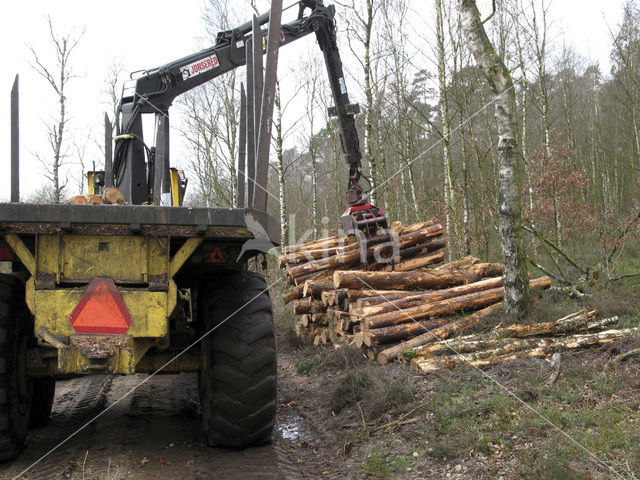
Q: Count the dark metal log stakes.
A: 6